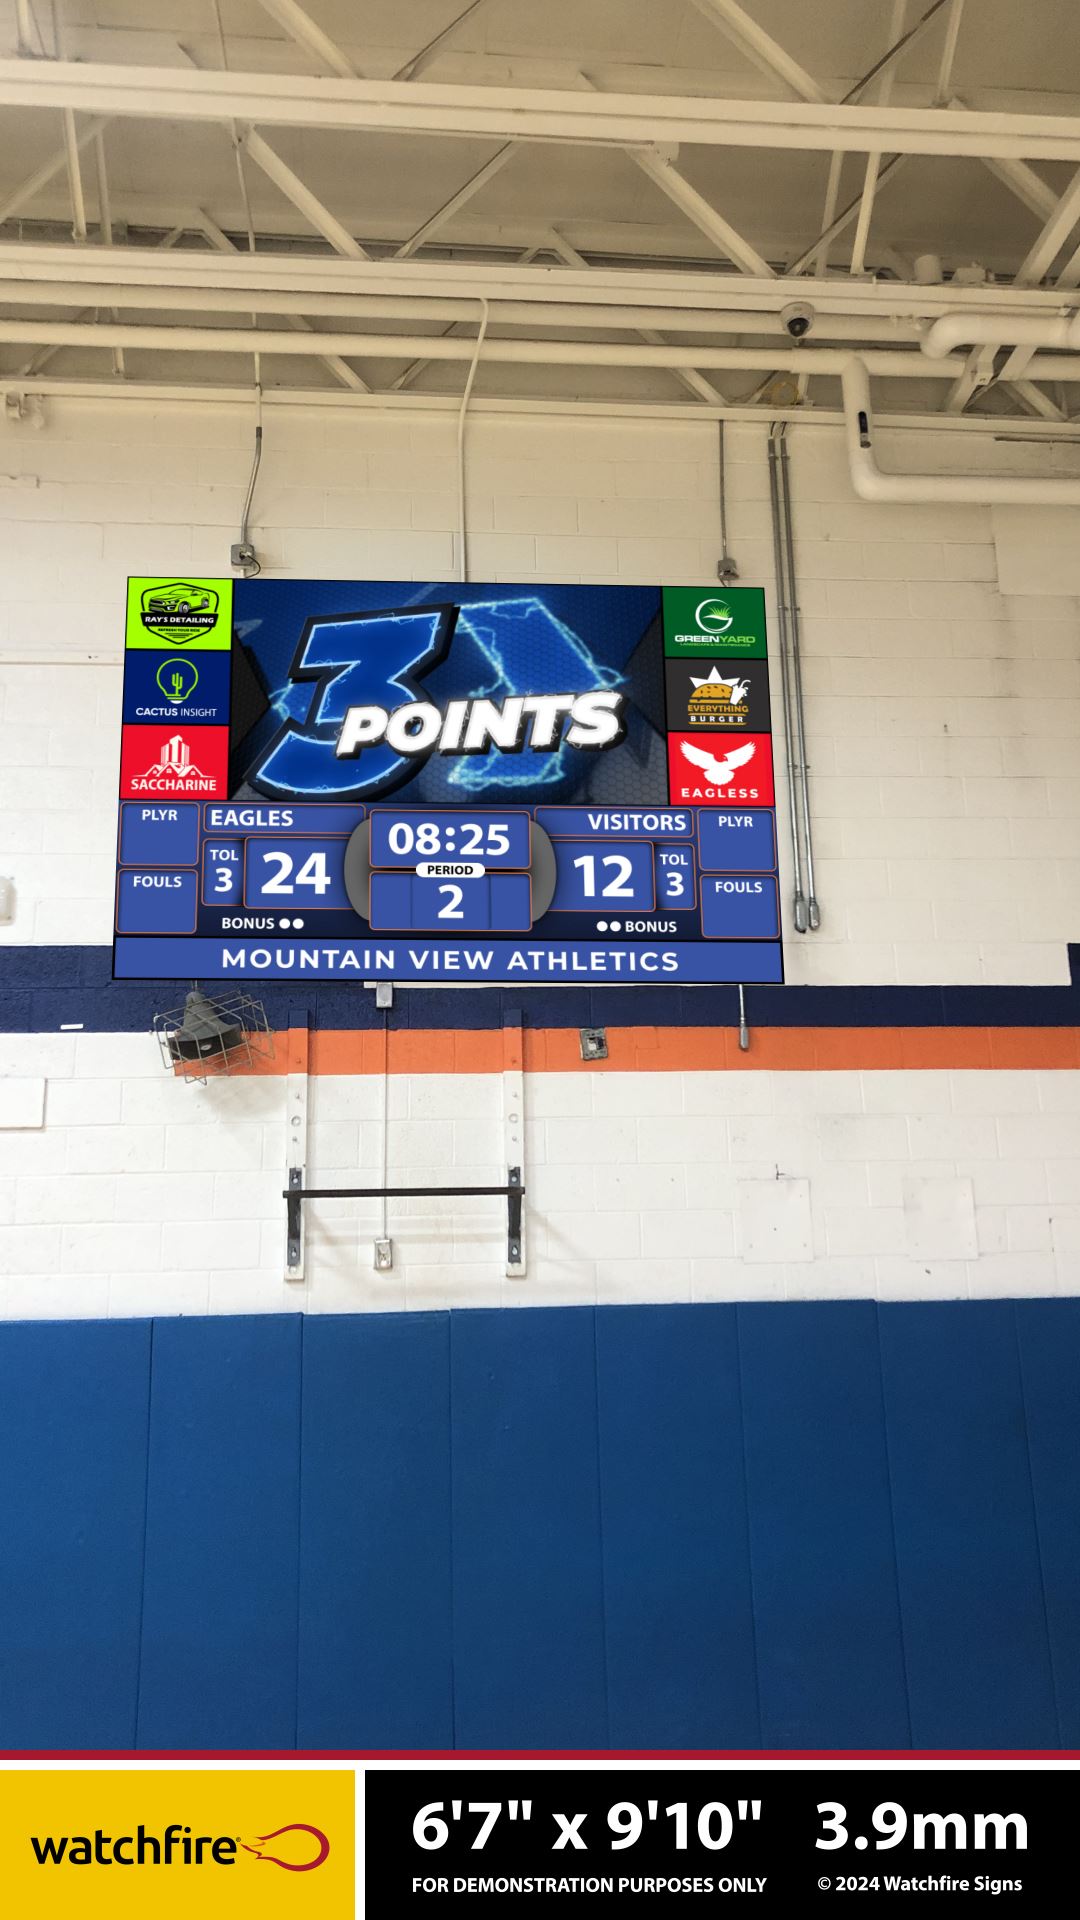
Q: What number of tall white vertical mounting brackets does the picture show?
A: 2